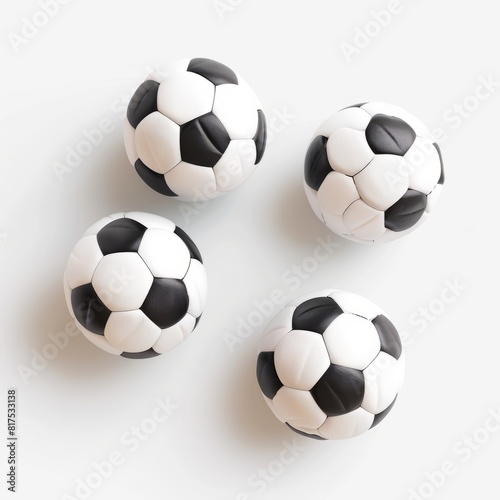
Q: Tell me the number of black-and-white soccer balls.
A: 4